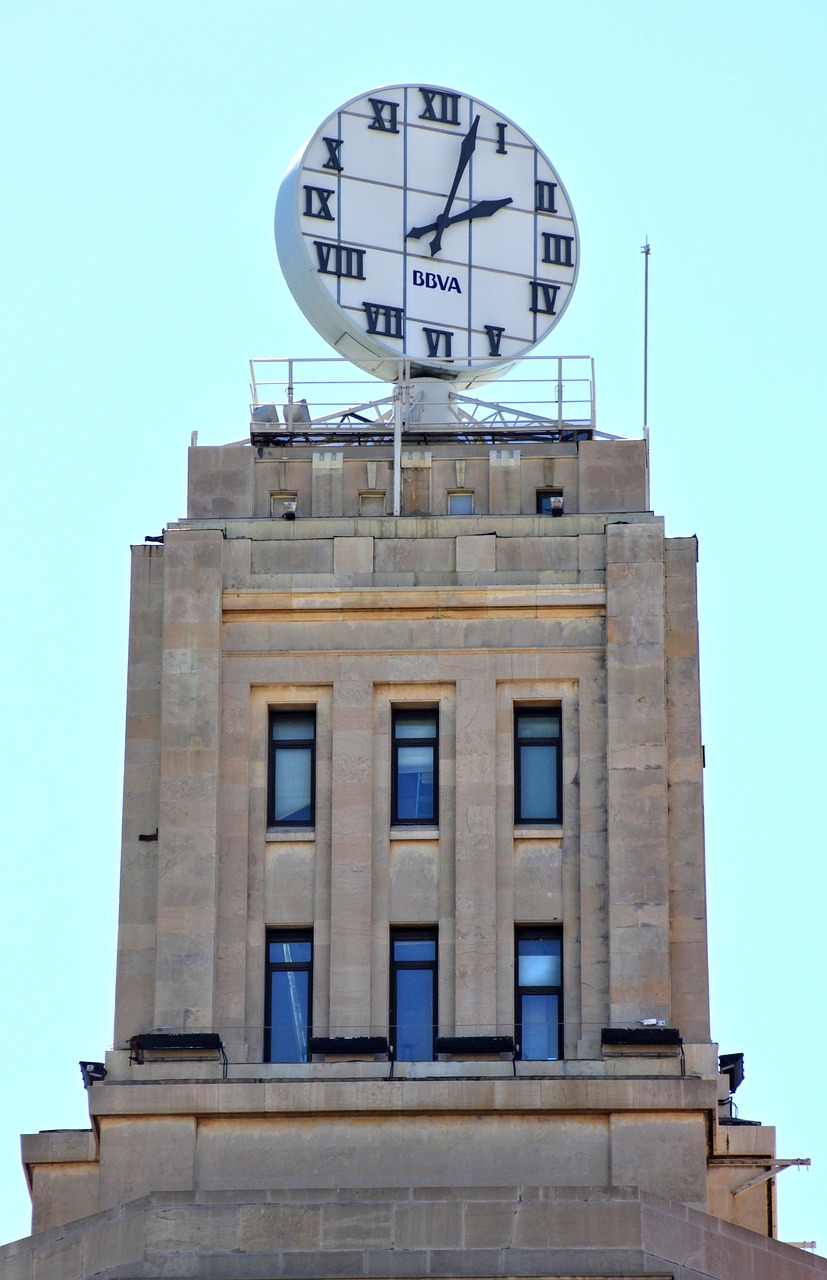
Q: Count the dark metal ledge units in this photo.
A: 4